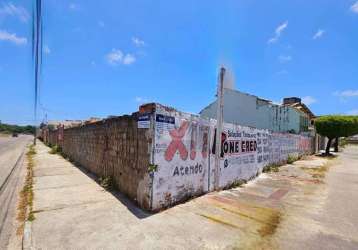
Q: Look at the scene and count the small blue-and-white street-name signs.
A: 2